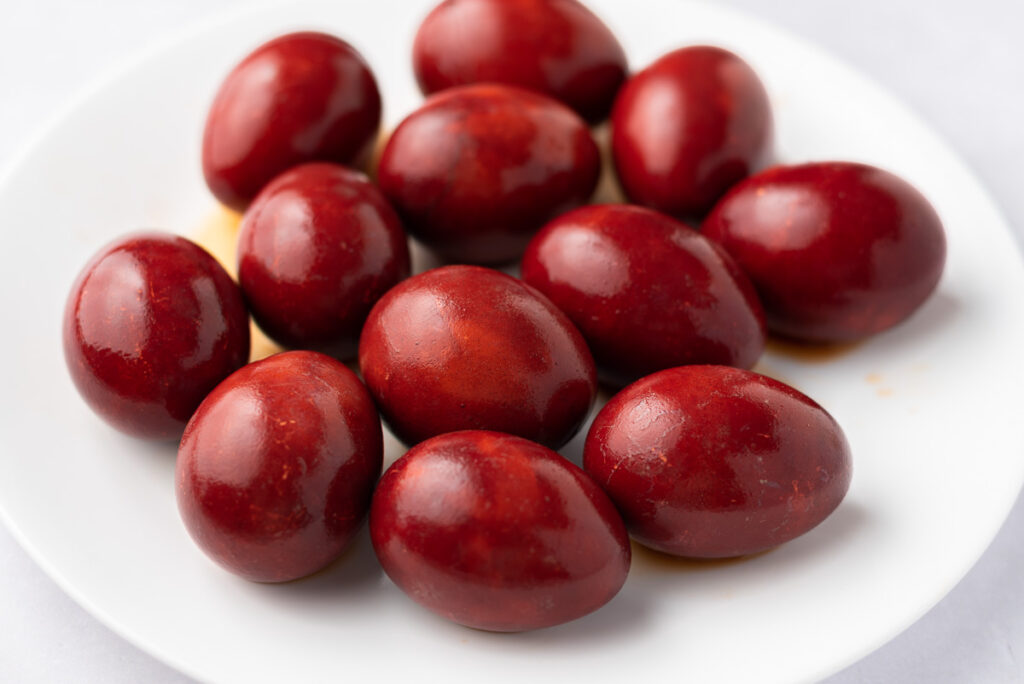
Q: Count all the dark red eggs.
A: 12